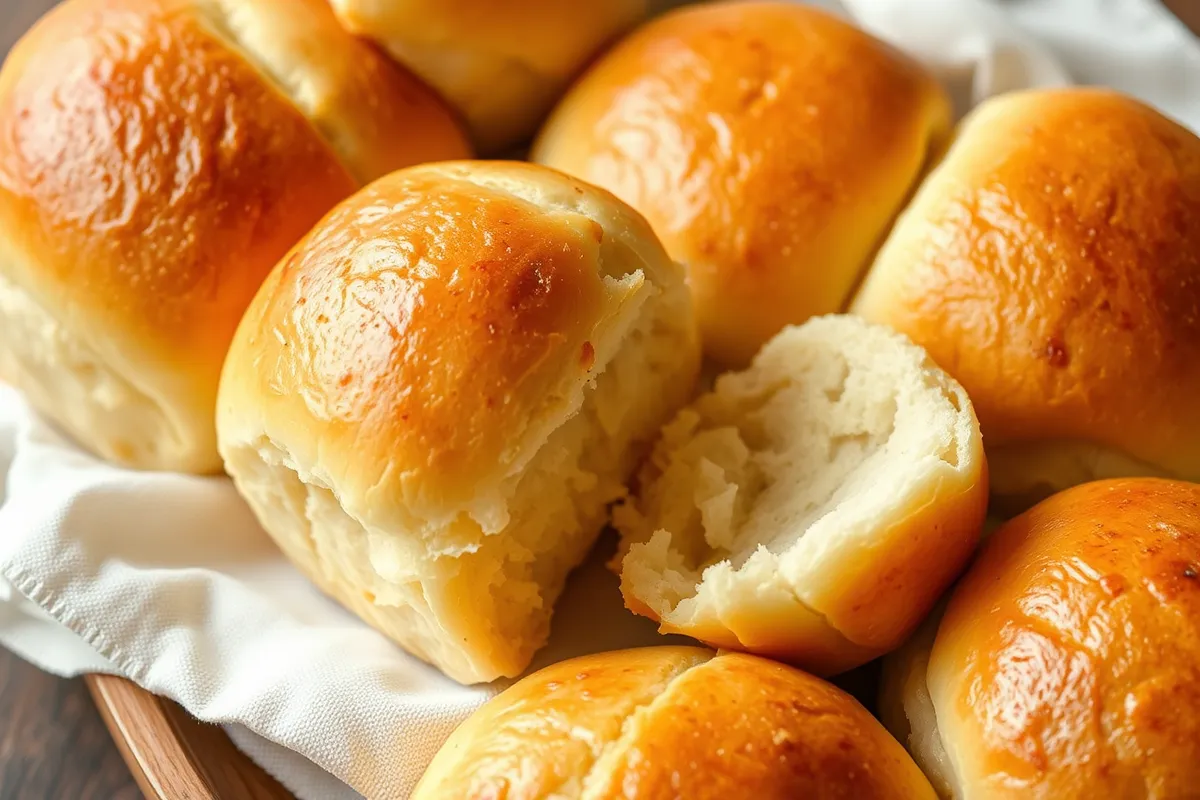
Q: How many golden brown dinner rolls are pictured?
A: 8